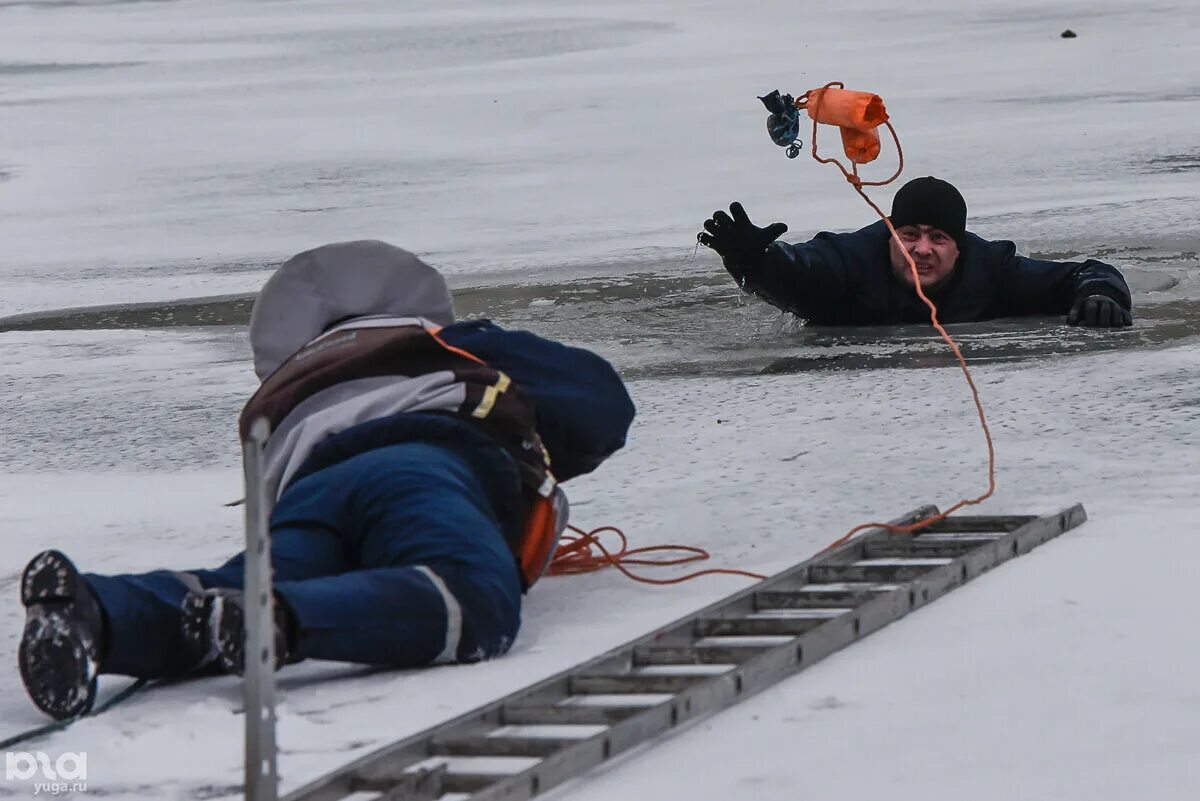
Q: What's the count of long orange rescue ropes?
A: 1